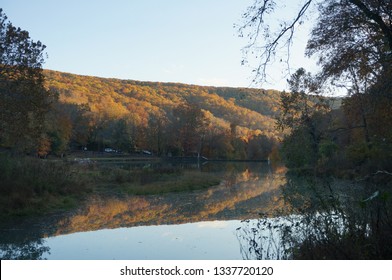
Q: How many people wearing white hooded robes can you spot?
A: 0